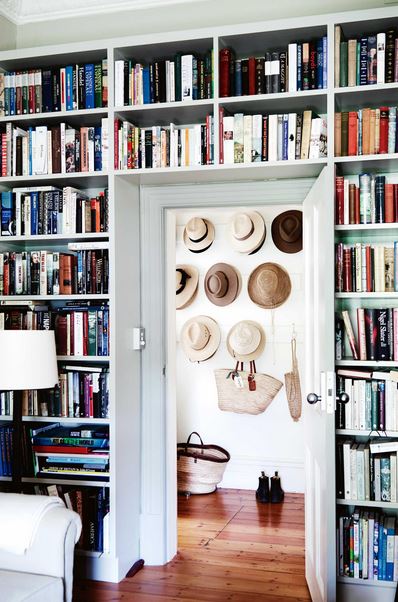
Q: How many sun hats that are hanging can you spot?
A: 8